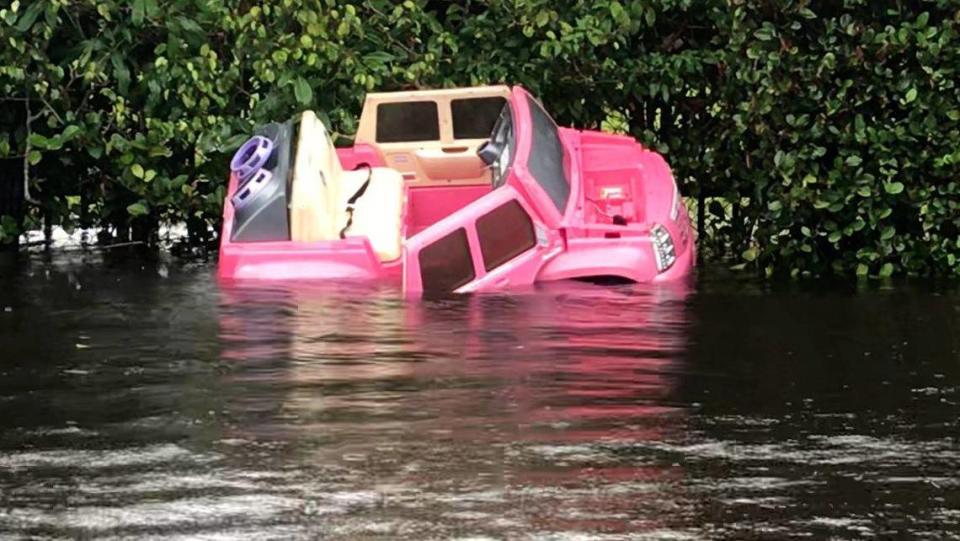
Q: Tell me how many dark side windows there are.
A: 4